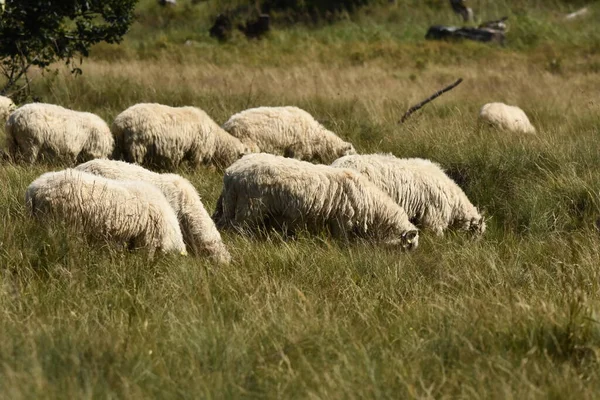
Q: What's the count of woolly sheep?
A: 9